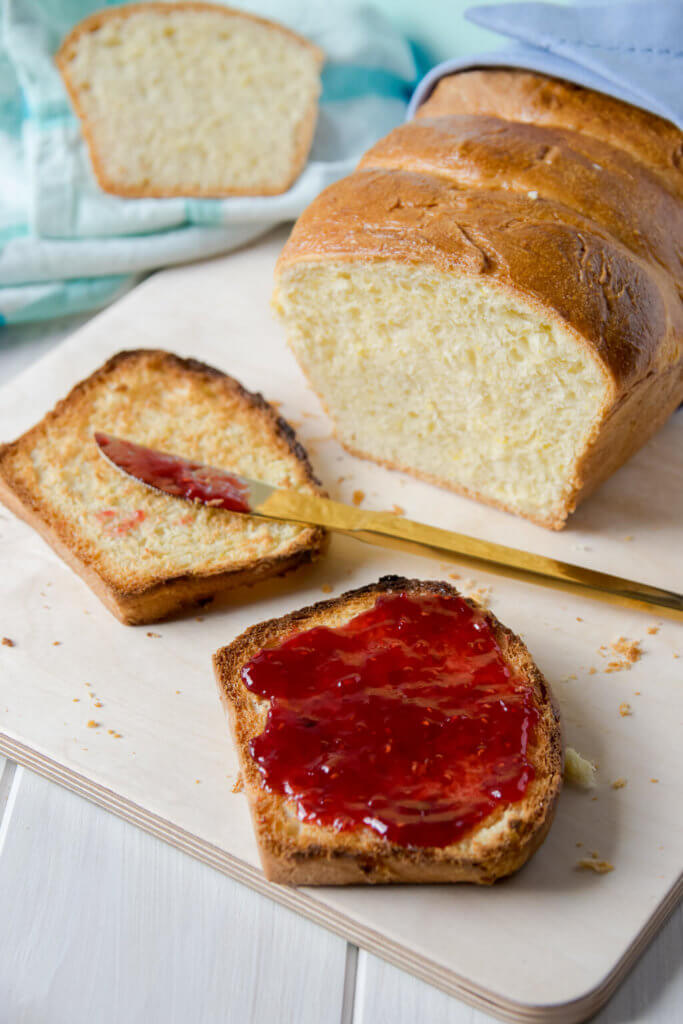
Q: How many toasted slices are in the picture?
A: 2